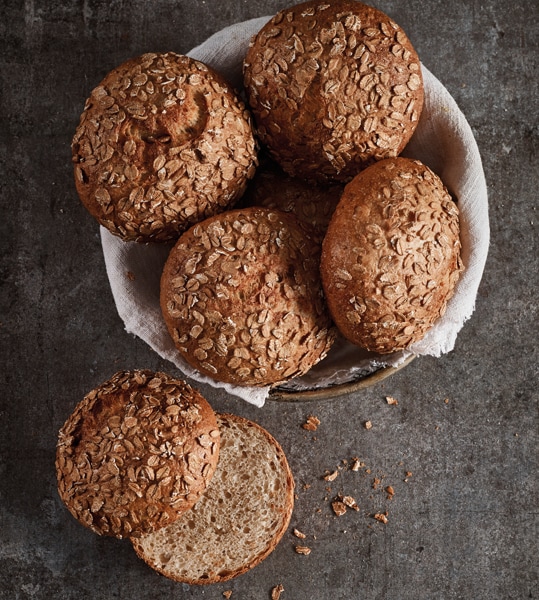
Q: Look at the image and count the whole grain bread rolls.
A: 6